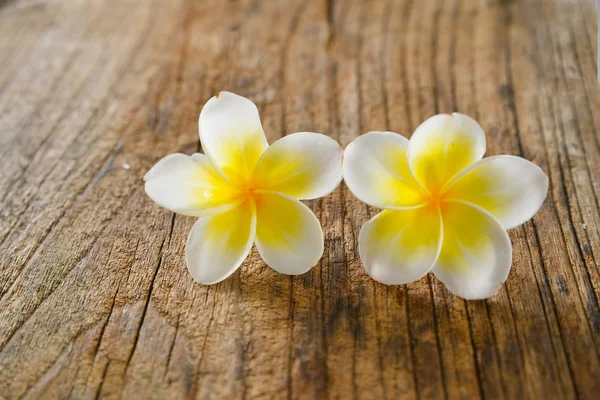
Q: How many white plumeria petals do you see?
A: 10